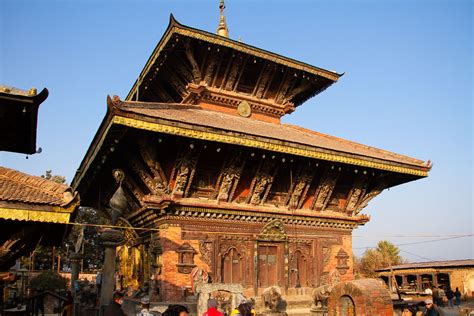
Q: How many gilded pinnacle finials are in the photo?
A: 1